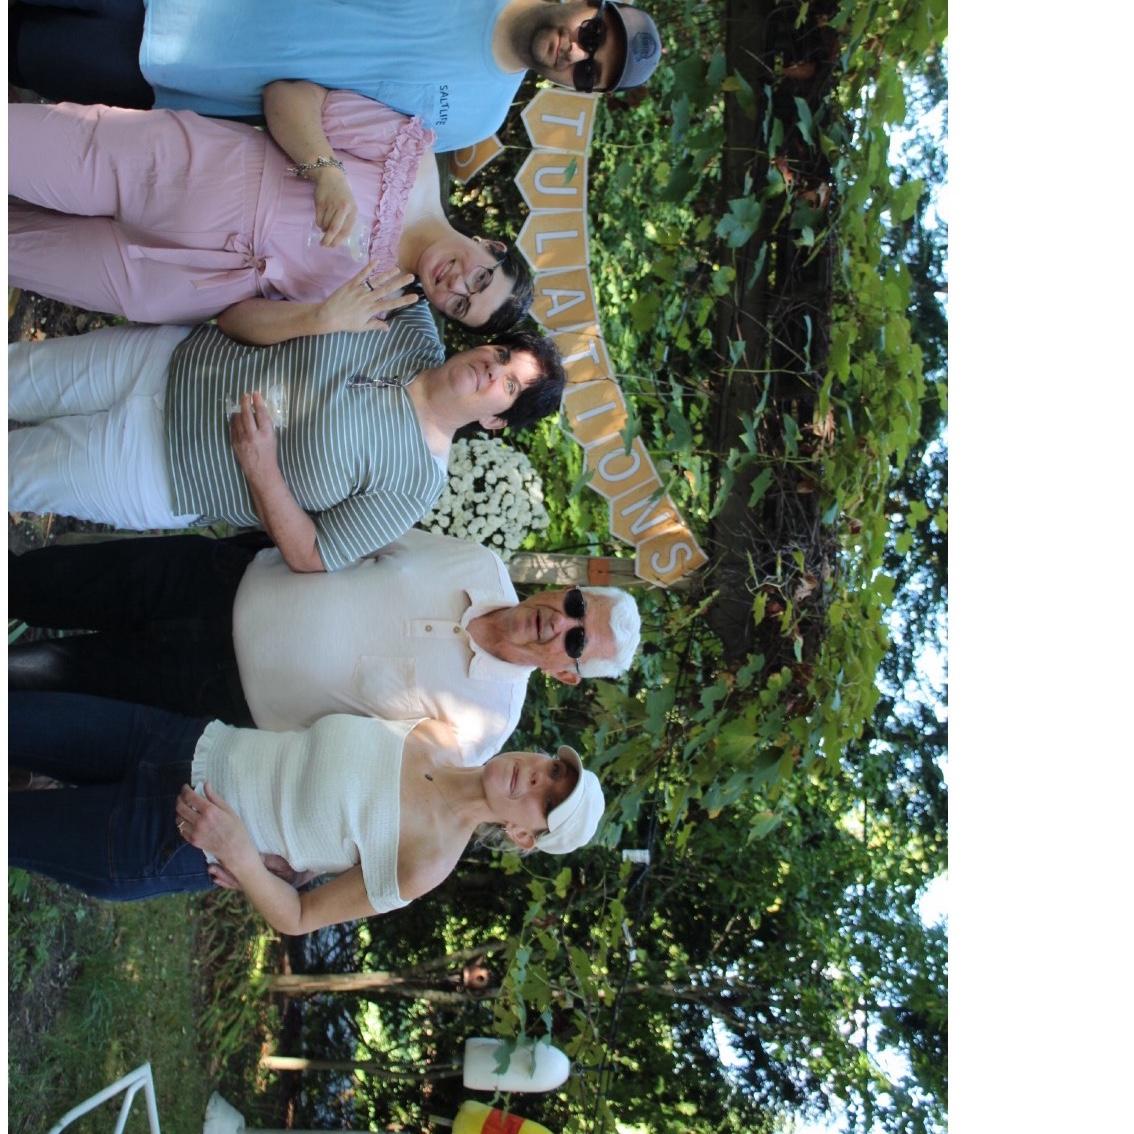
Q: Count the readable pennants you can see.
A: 9